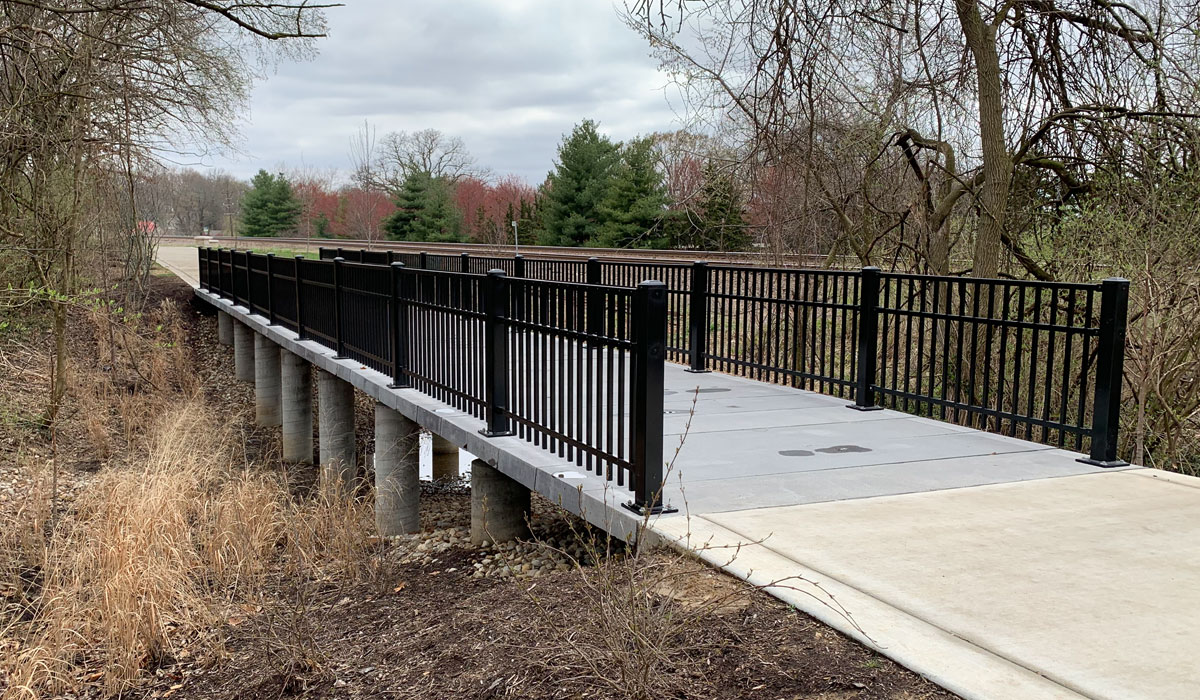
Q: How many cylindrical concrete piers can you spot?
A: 8